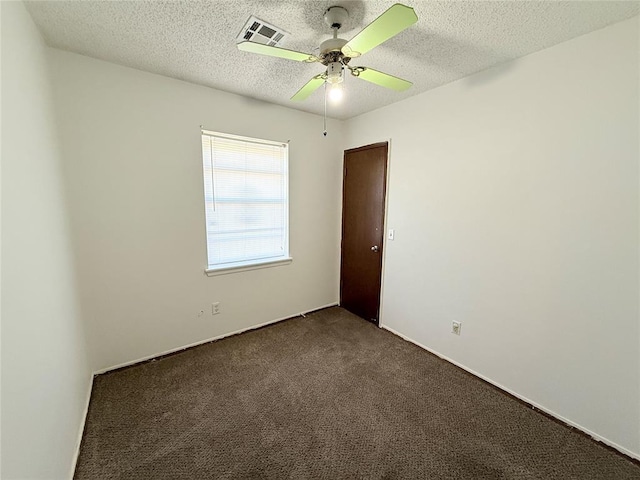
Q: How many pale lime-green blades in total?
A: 4